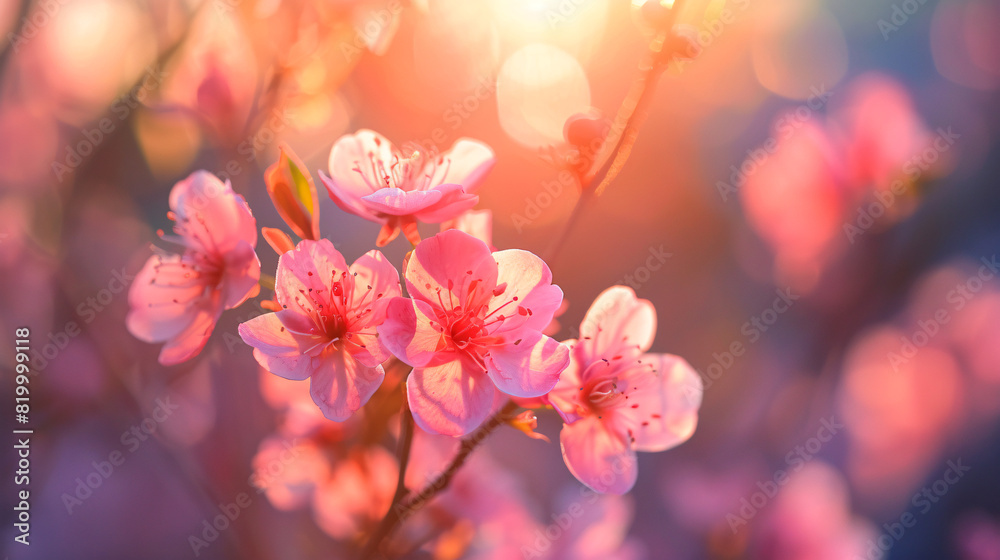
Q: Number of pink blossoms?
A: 5